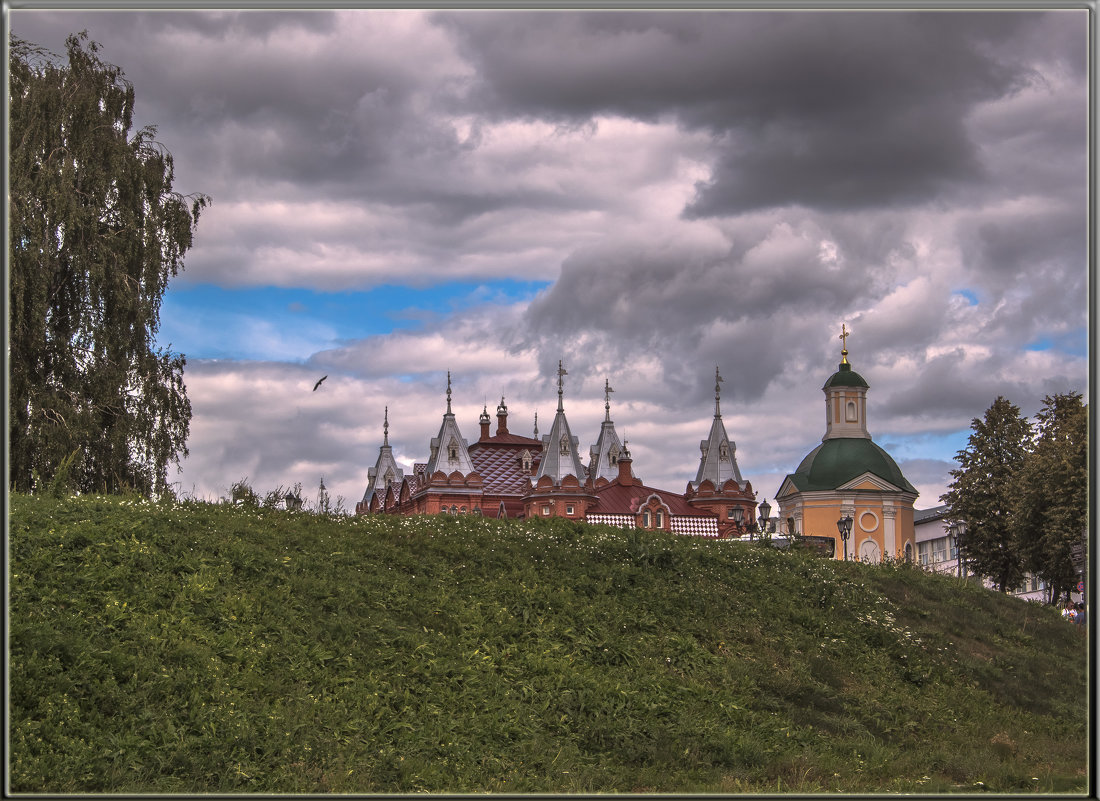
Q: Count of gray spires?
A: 5